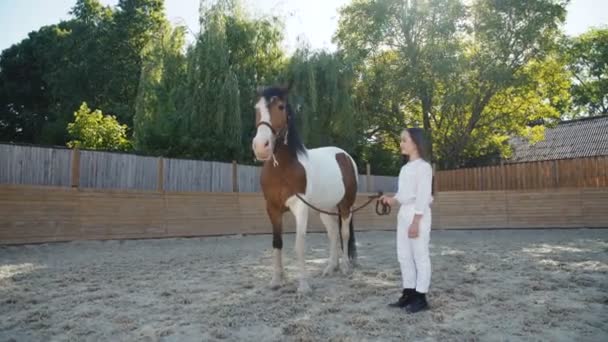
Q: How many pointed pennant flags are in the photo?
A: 0